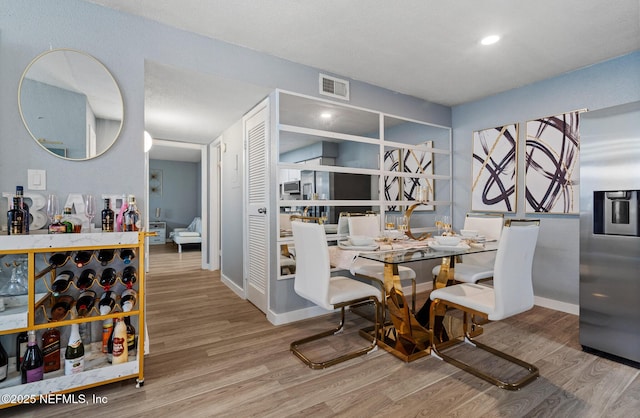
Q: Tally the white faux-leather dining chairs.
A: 4